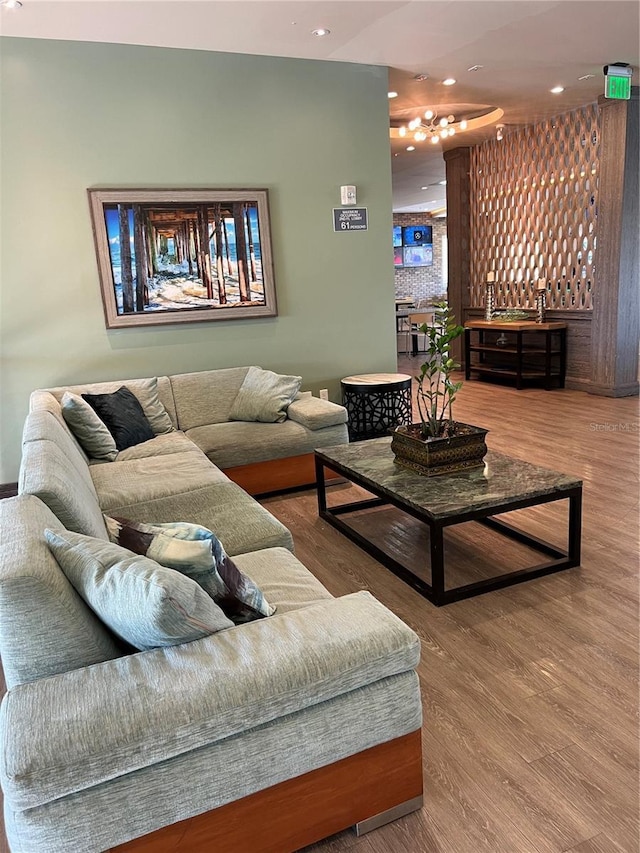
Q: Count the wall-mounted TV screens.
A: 4